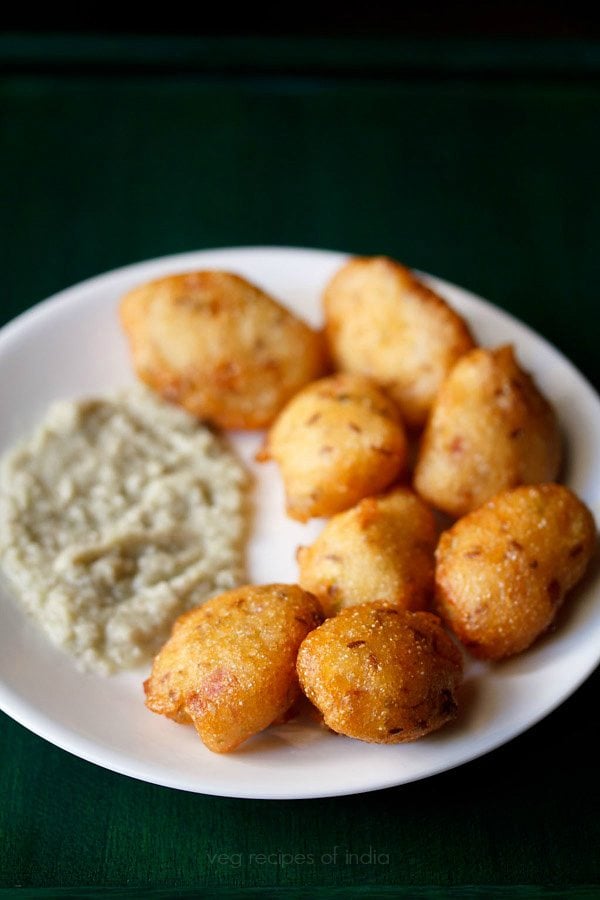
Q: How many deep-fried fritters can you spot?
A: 8